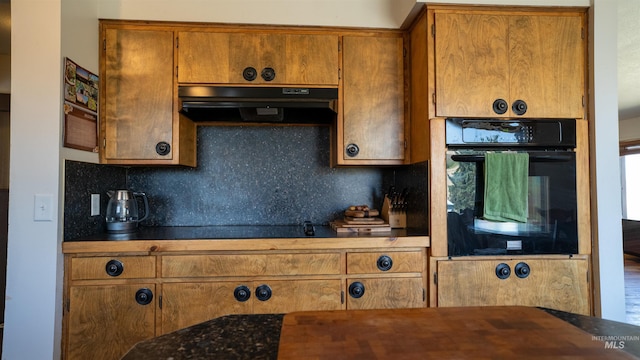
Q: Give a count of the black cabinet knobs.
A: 14